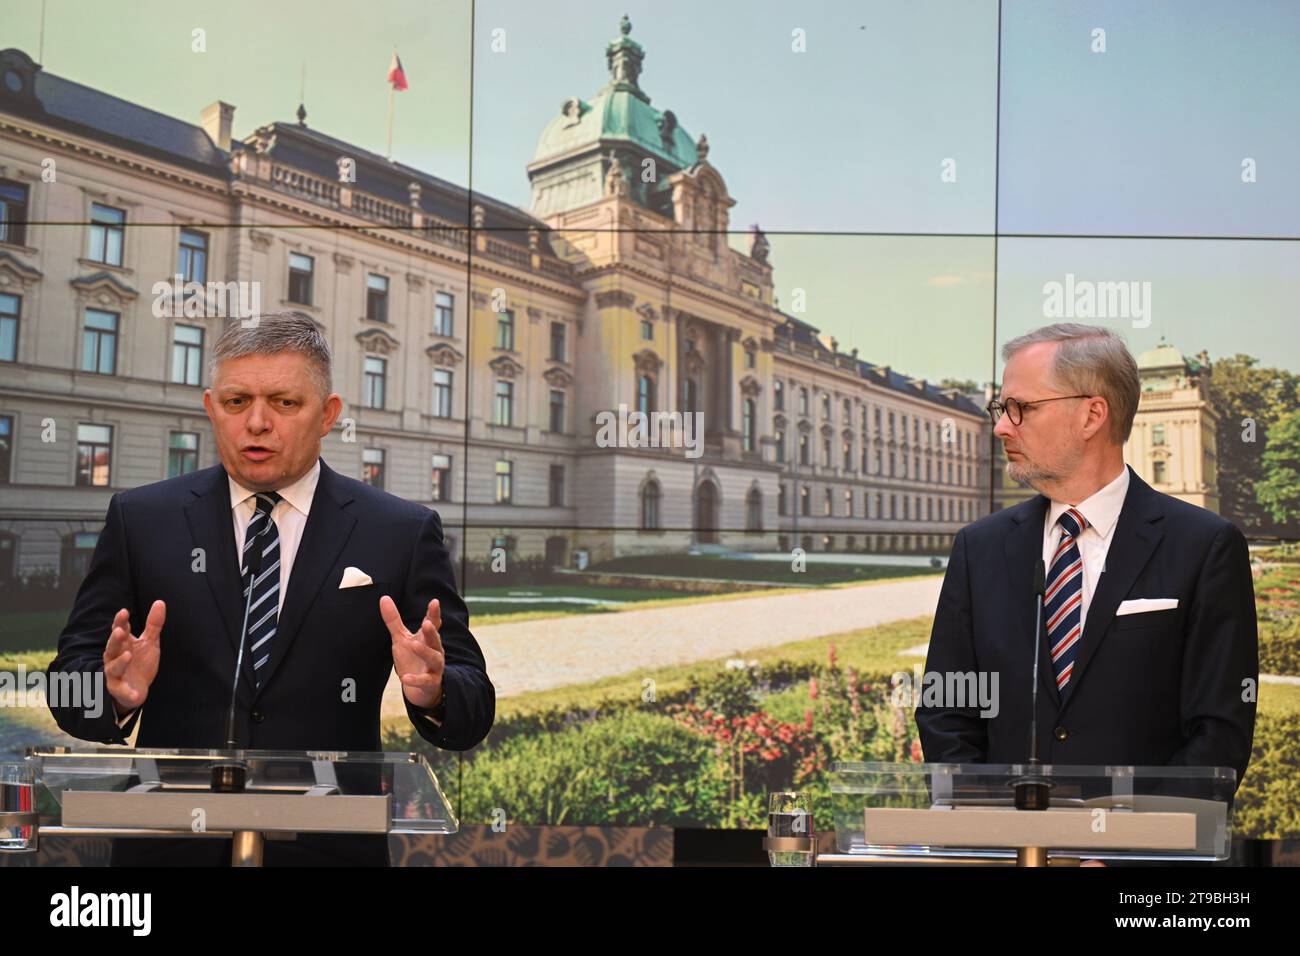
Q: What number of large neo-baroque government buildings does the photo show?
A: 1